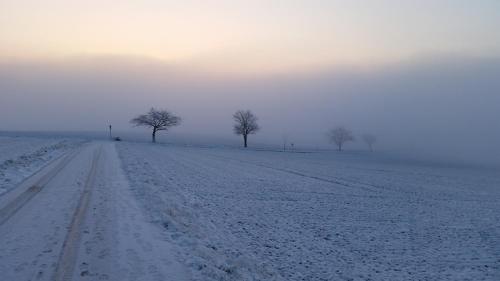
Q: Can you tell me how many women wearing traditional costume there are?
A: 0